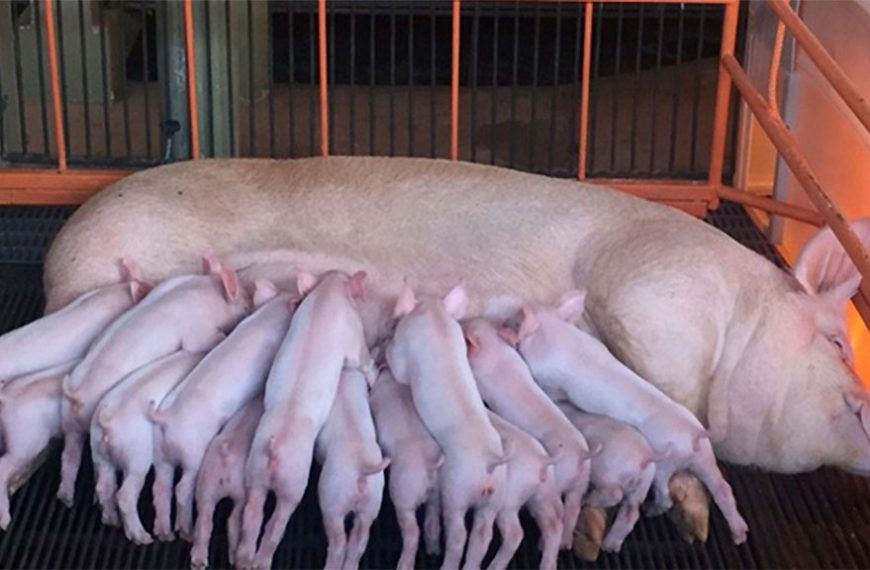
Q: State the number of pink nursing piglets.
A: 14